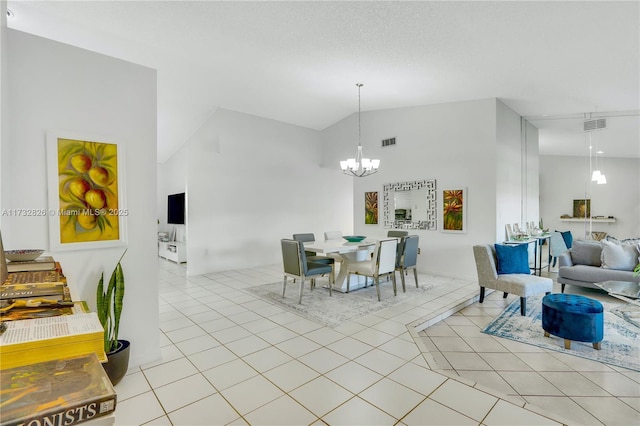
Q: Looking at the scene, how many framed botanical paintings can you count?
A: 3